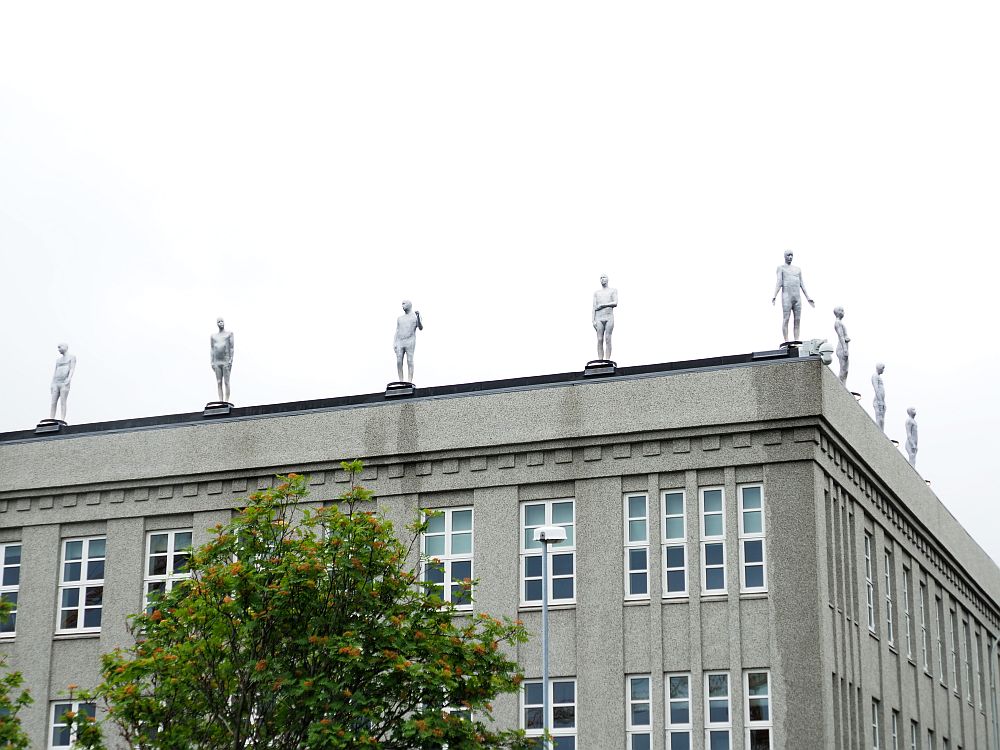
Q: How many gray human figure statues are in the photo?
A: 8